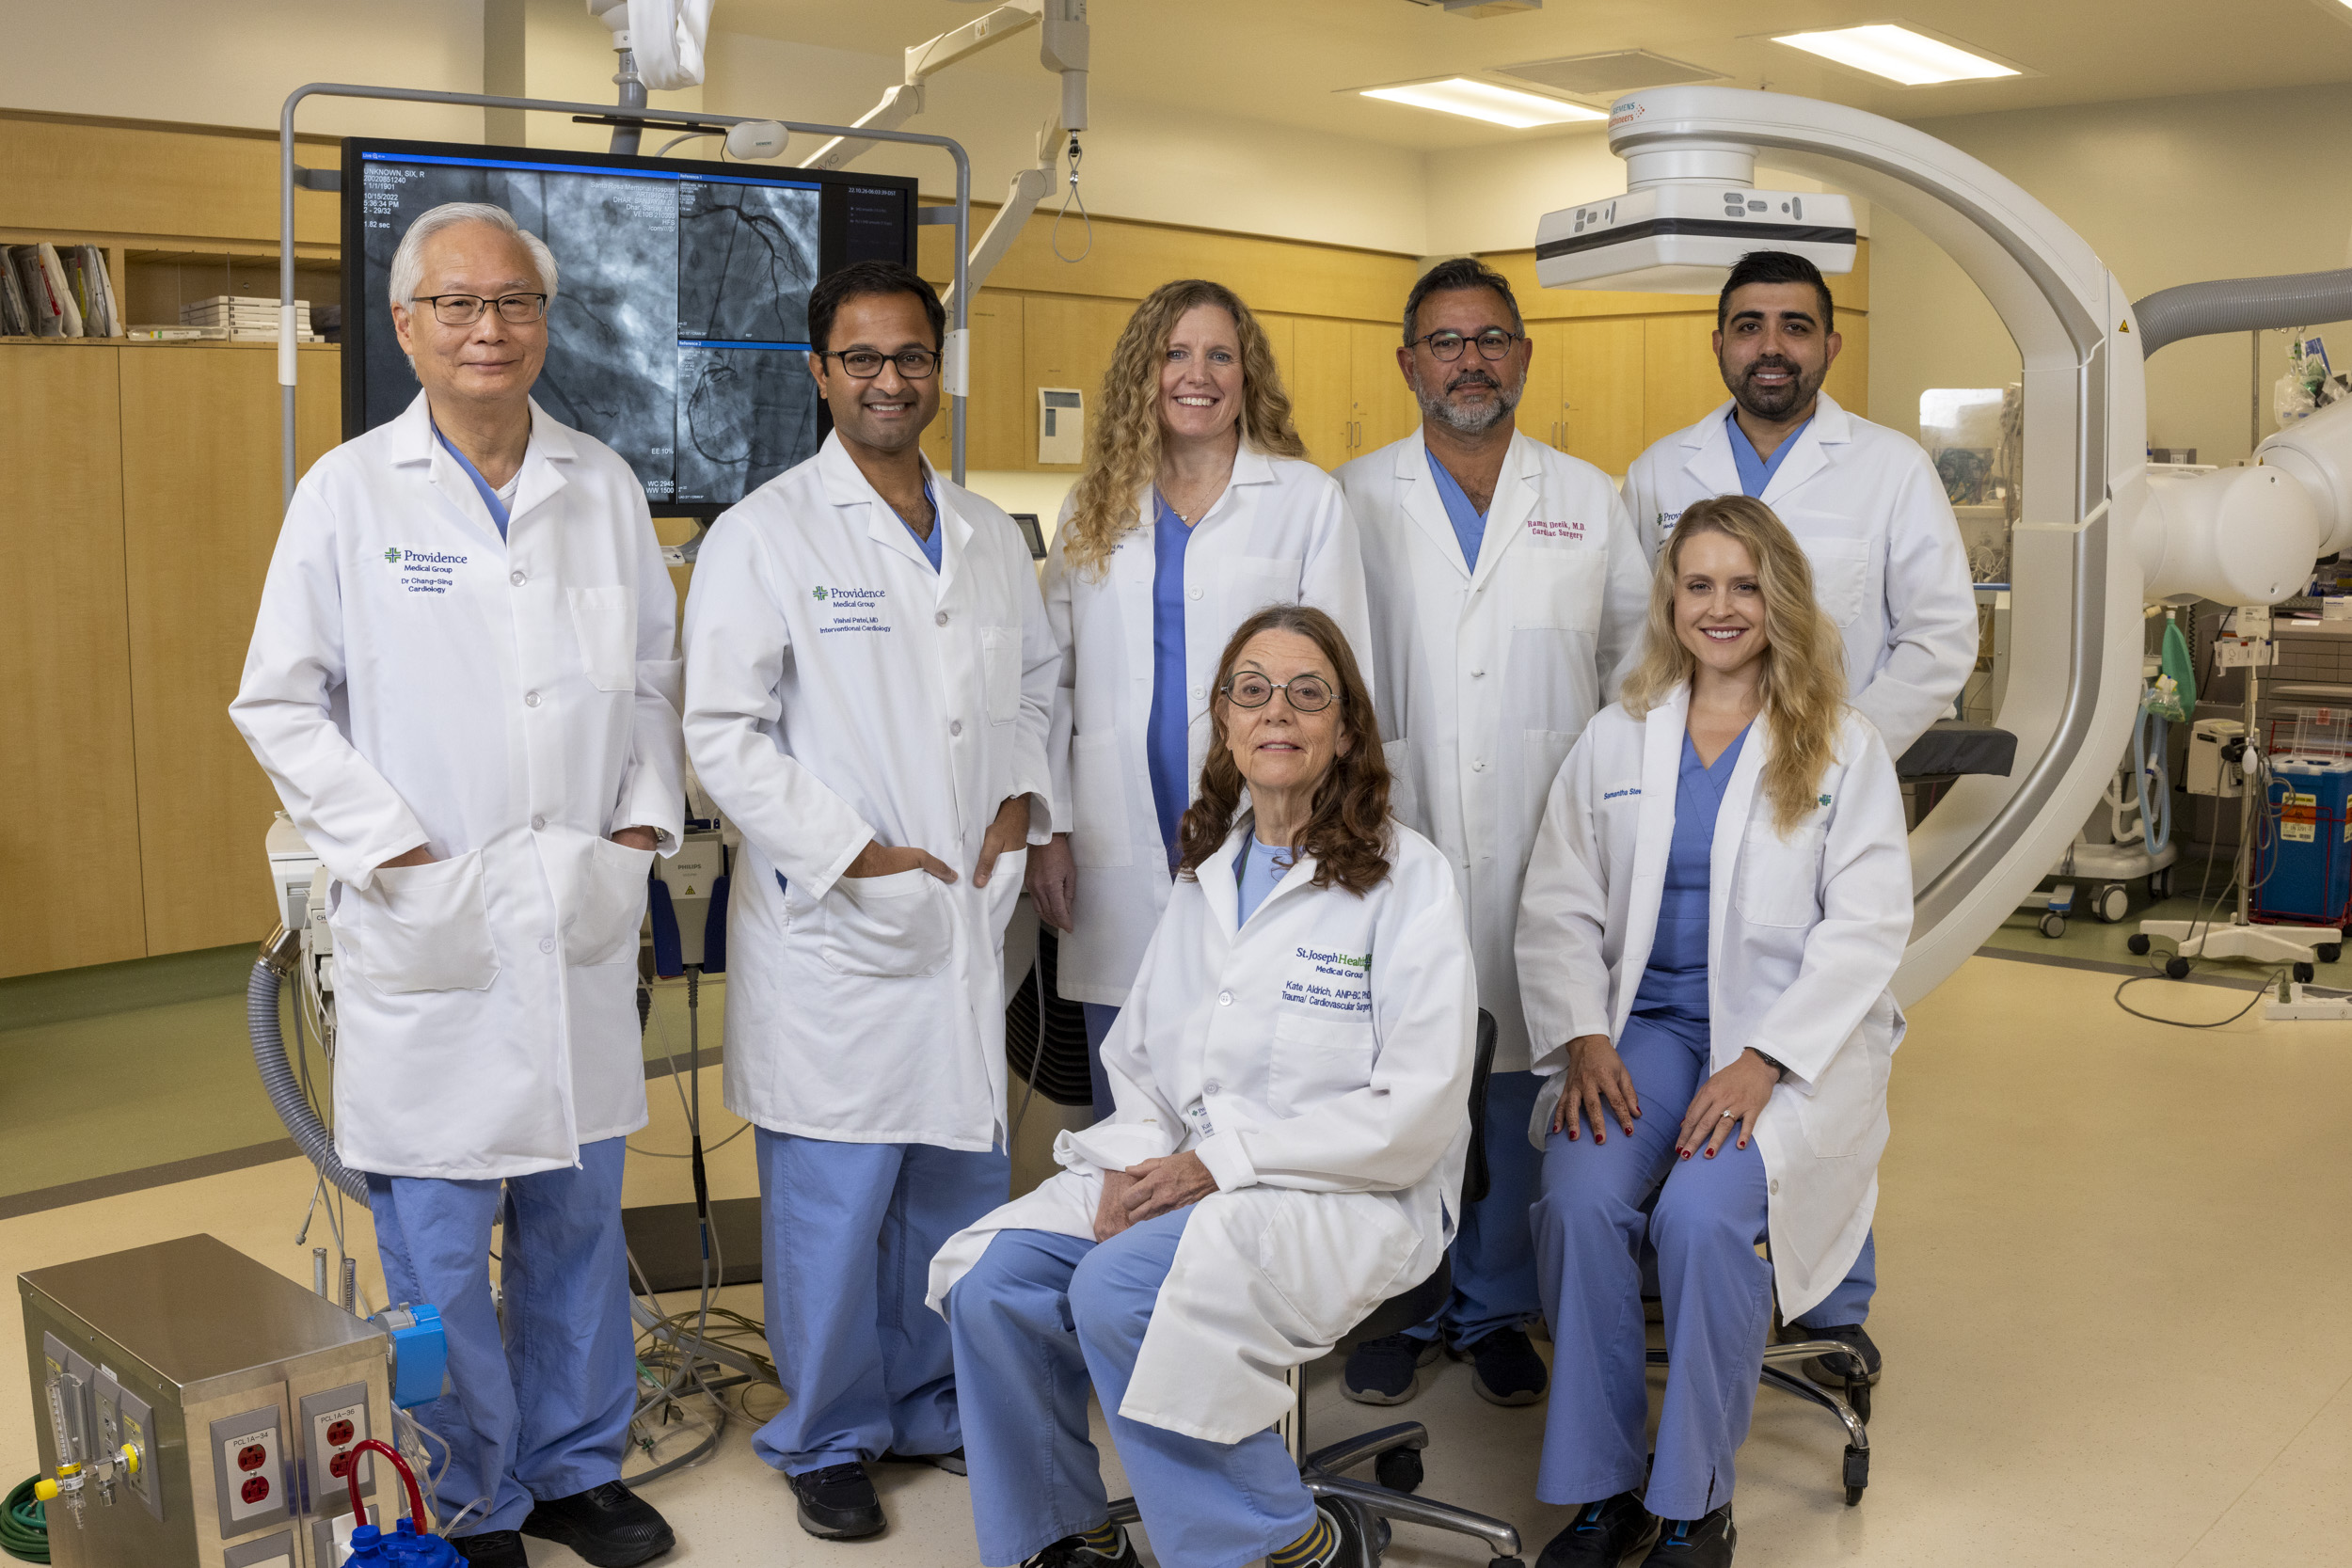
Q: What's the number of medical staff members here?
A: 7